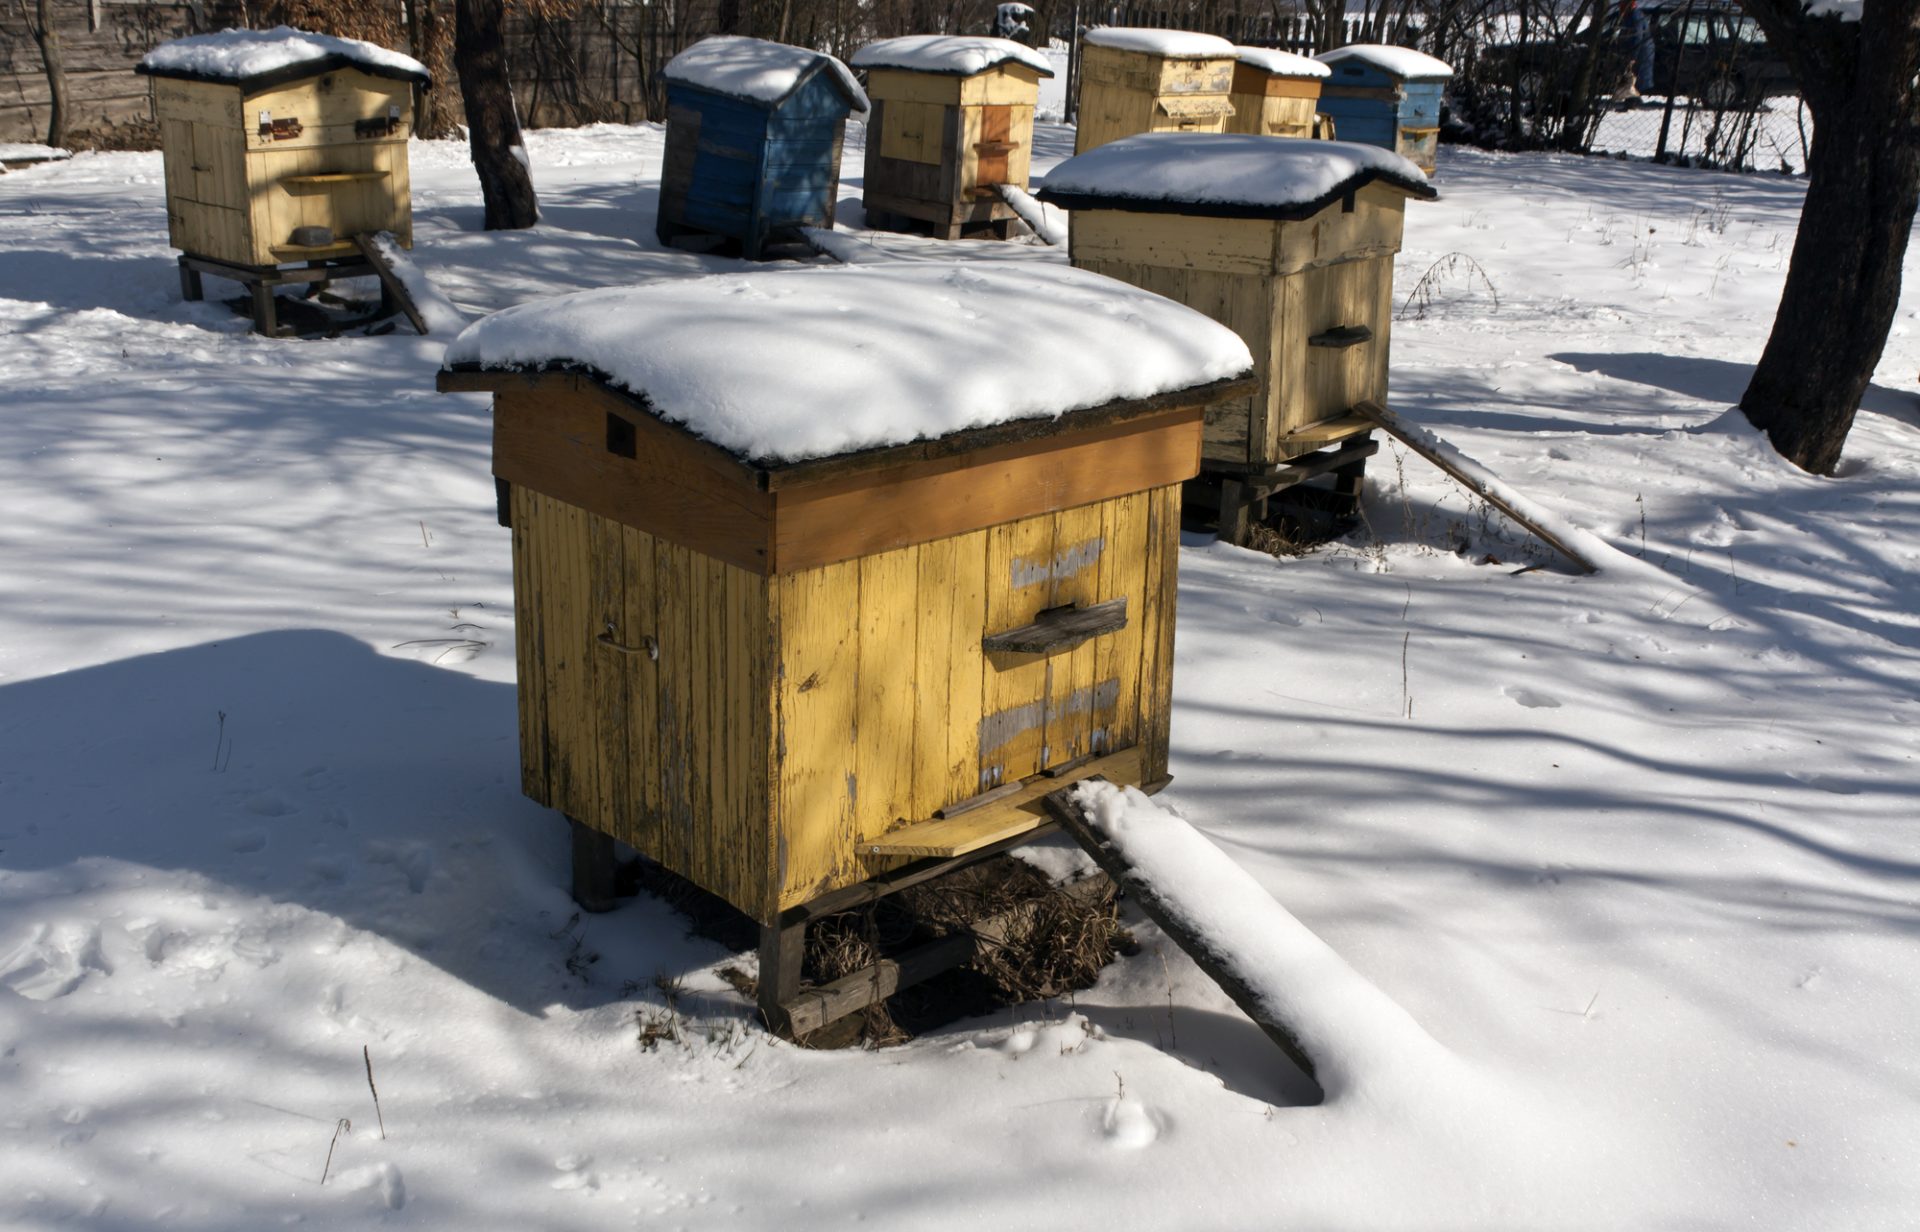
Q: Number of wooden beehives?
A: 8